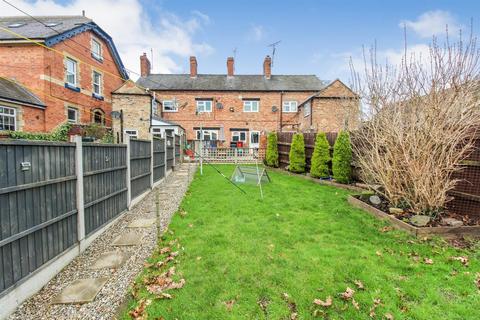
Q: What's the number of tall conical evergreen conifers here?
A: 4